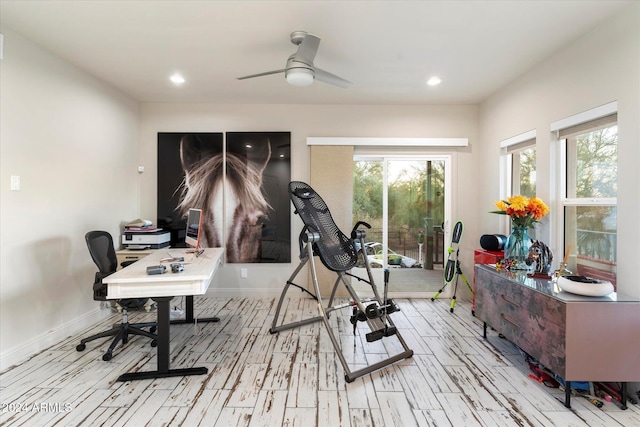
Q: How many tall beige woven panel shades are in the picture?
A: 1